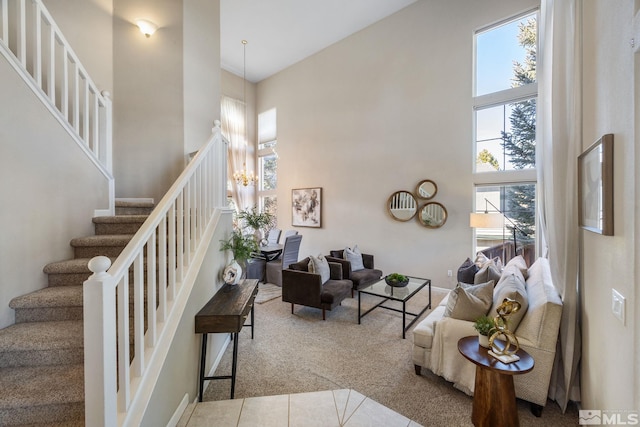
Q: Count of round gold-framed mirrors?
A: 3